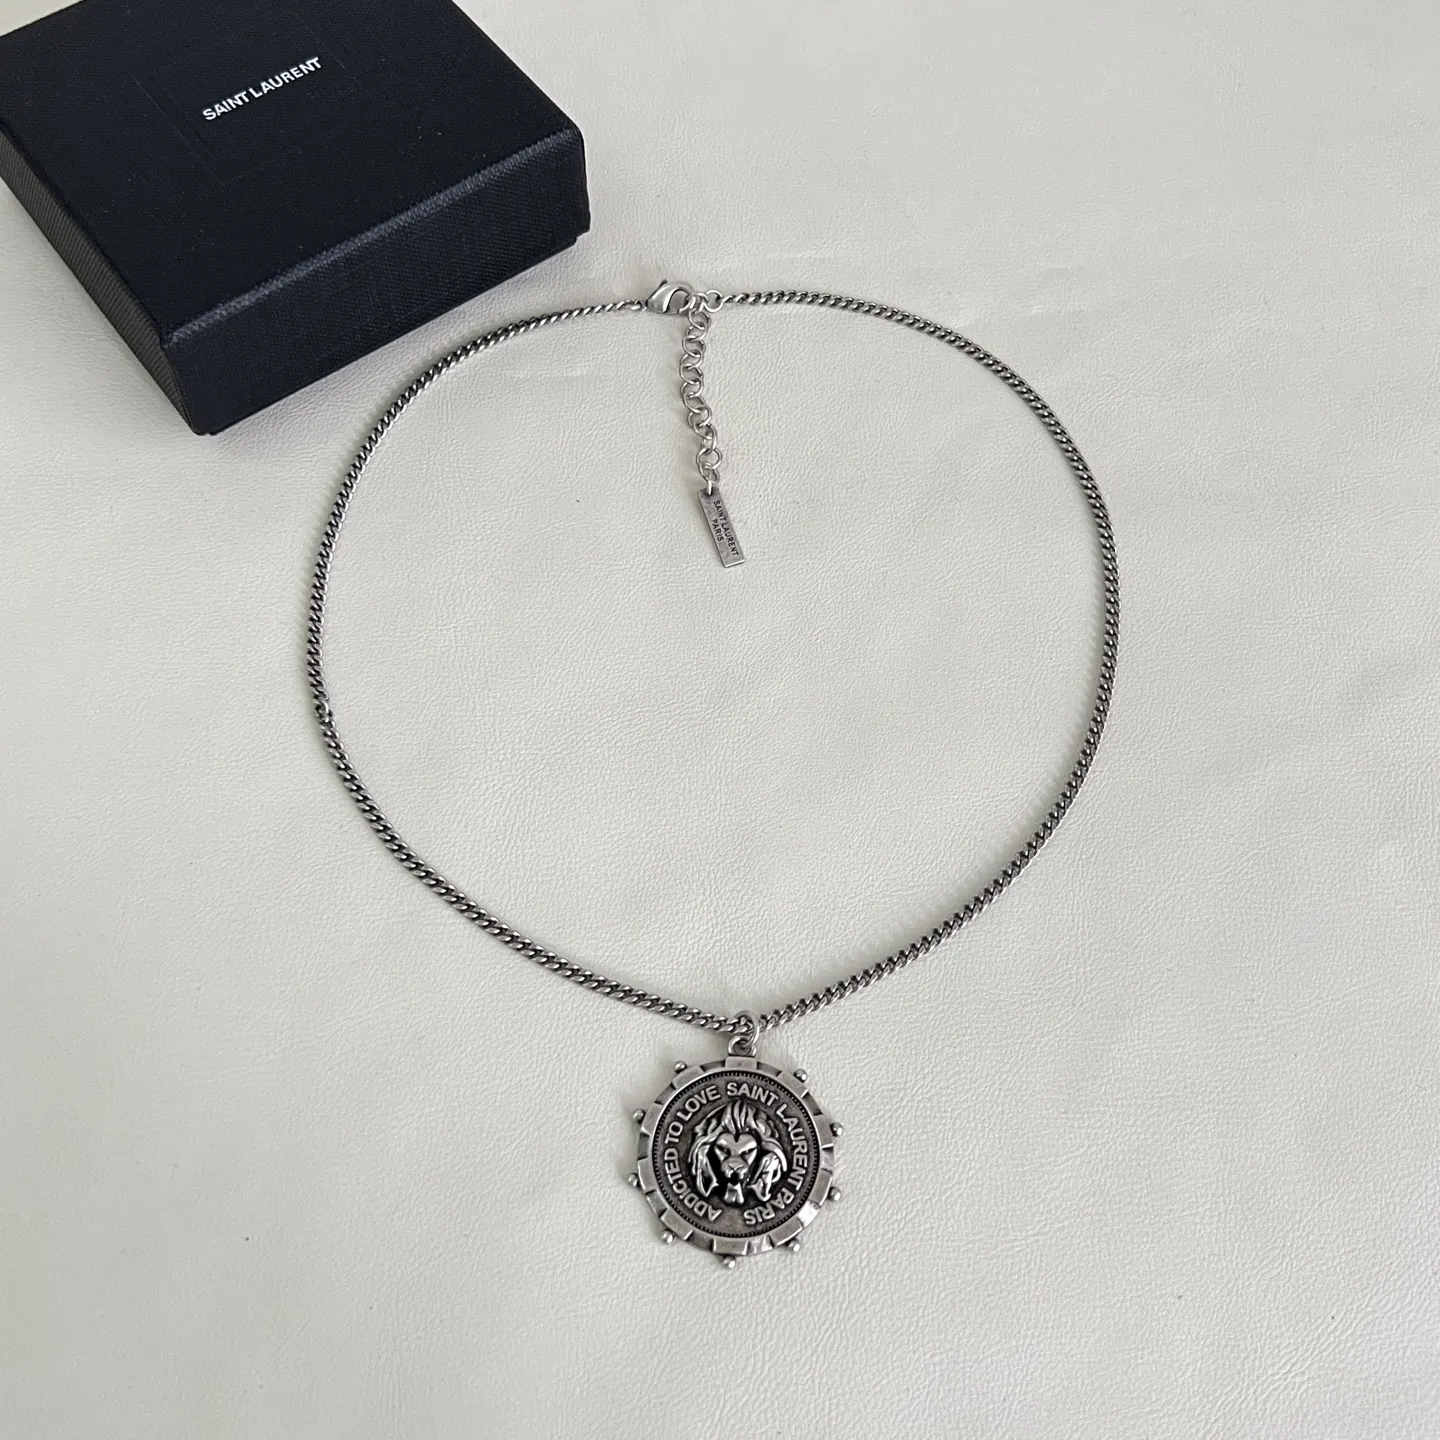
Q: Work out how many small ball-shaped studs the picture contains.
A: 9